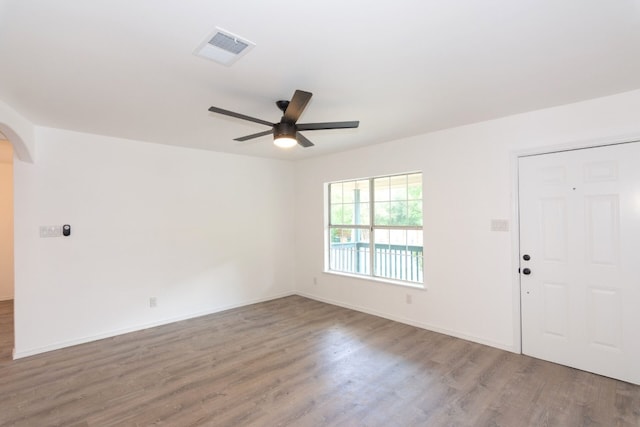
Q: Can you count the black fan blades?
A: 5